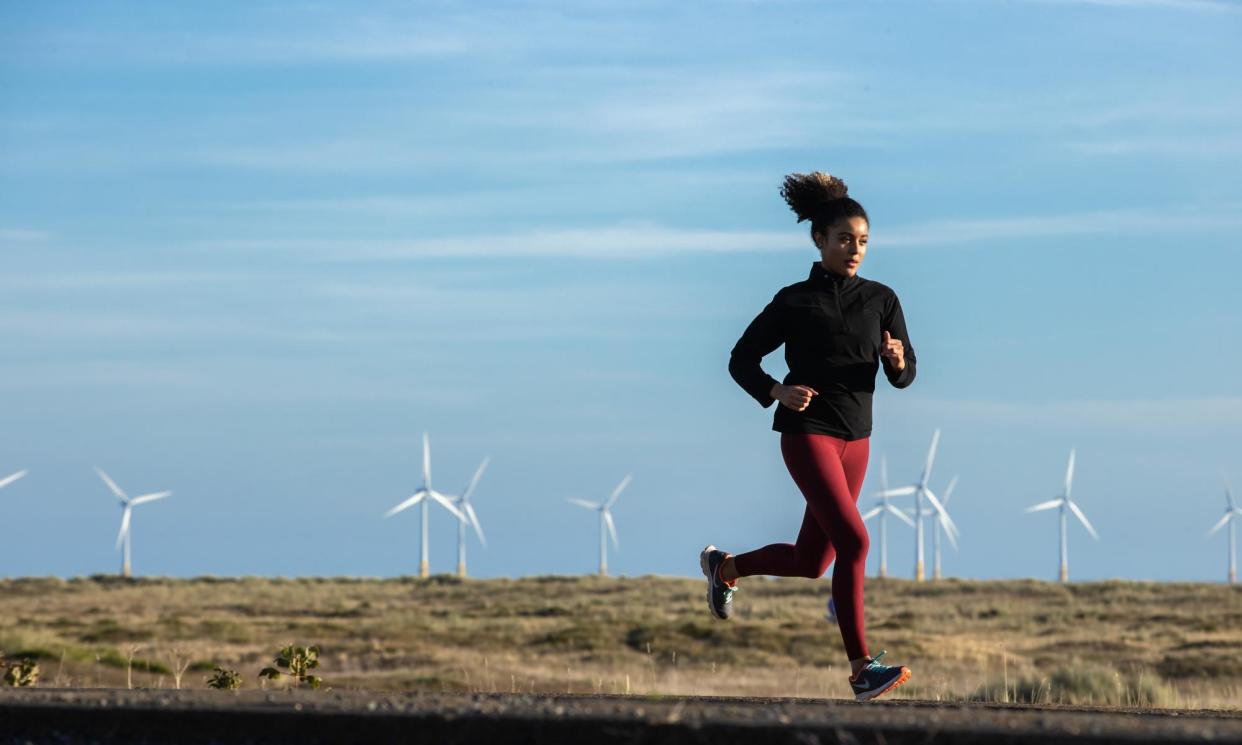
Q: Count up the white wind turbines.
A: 10